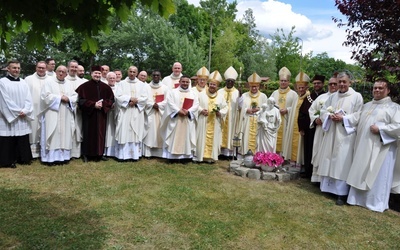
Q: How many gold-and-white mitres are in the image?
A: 4